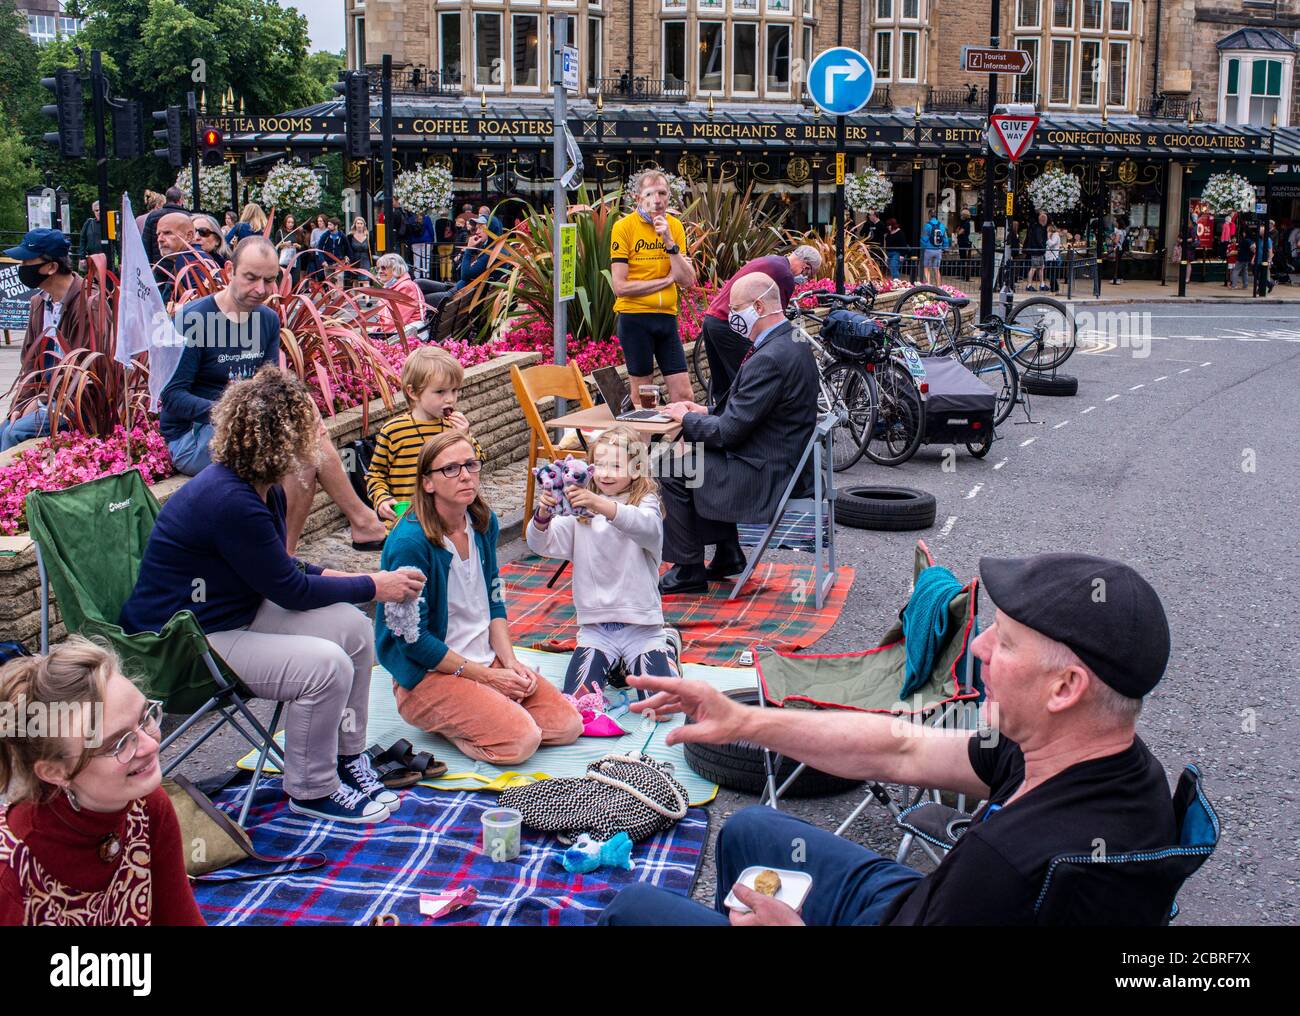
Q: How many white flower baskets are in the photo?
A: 7